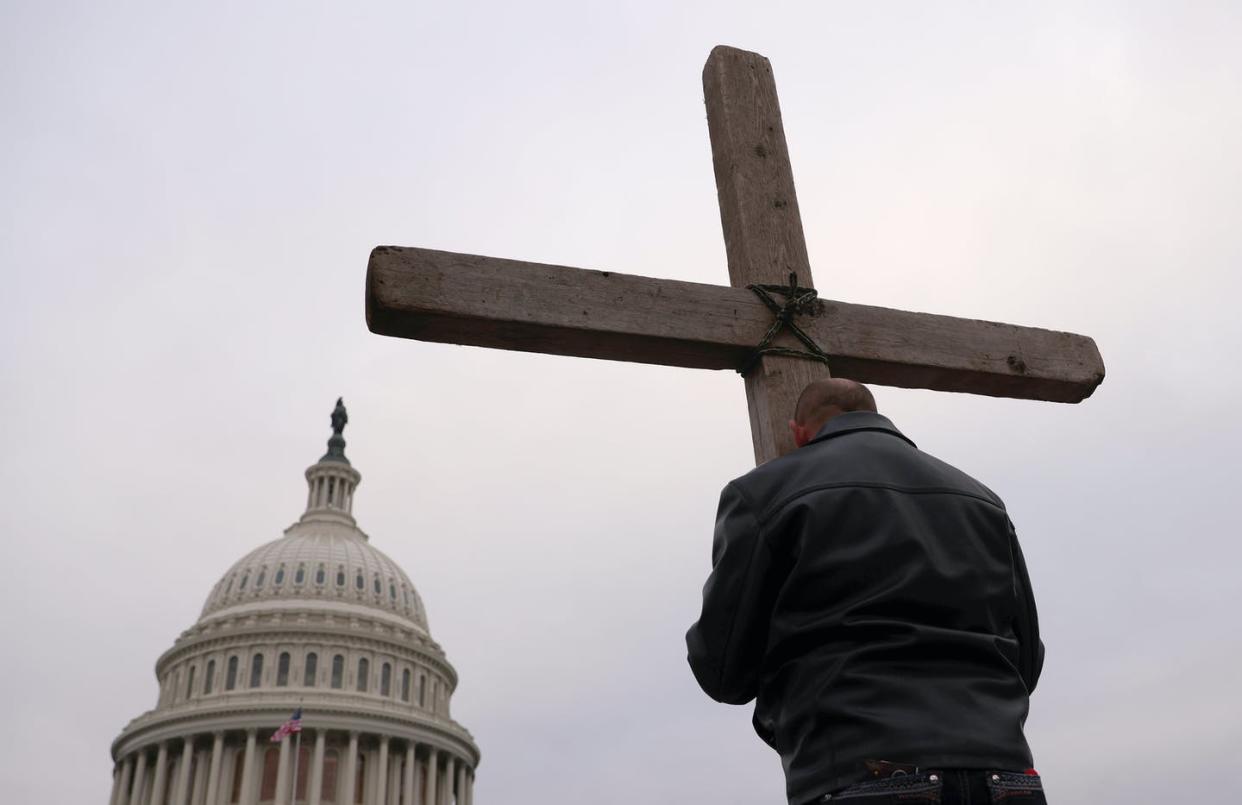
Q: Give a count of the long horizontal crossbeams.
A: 1